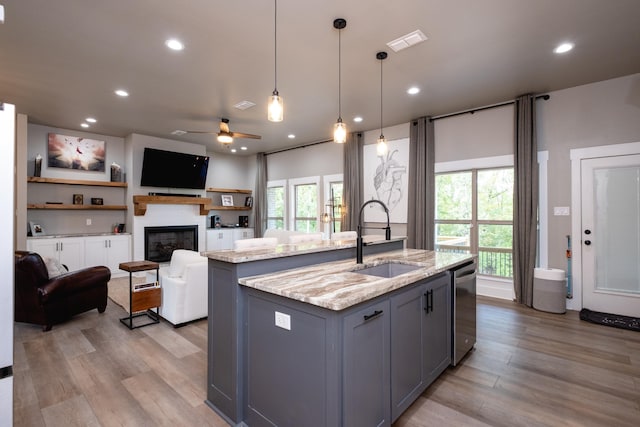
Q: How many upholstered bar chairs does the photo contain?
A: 3